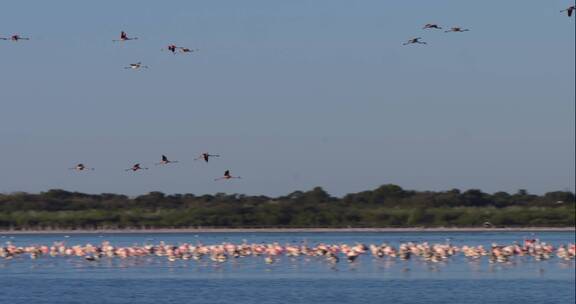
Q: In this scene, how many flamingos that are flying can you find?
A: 14